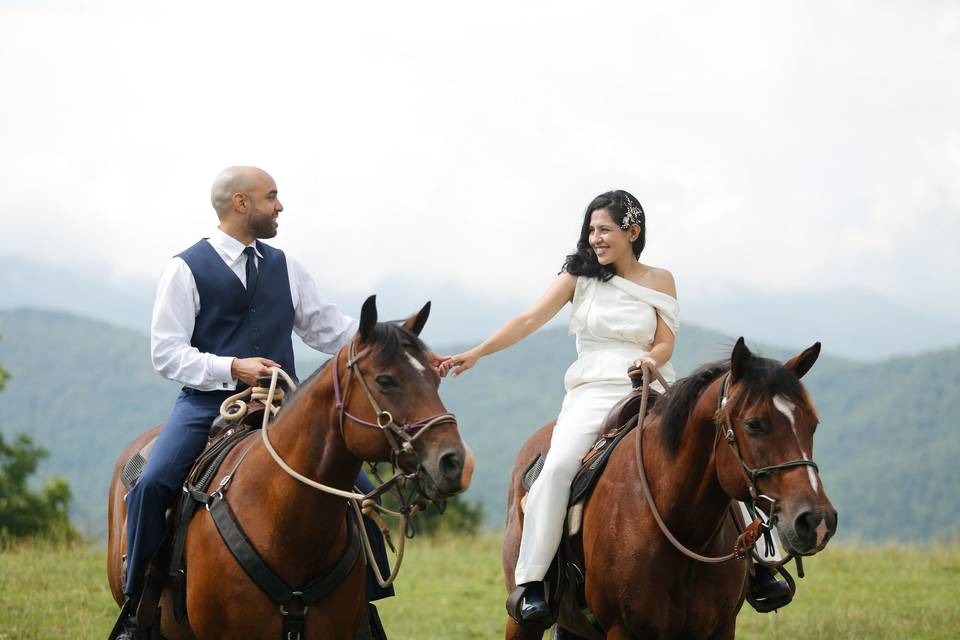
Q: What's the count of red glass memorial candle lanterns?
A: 0